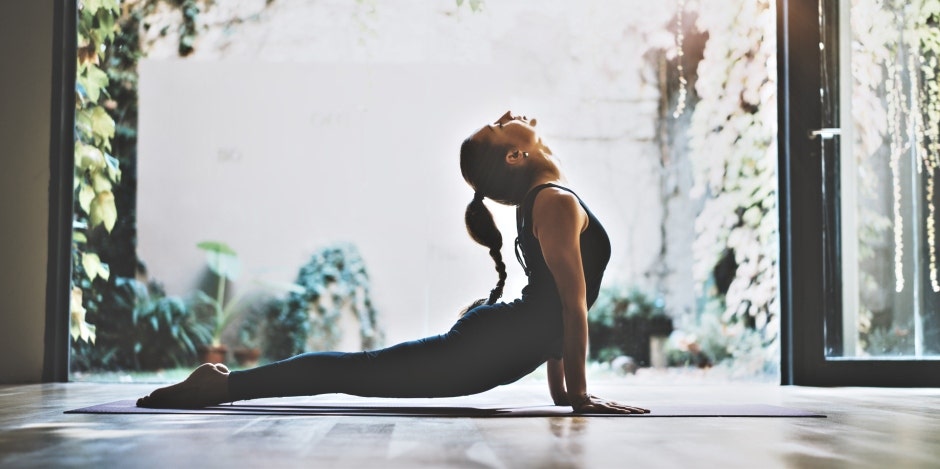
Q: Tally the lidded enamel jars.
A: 0